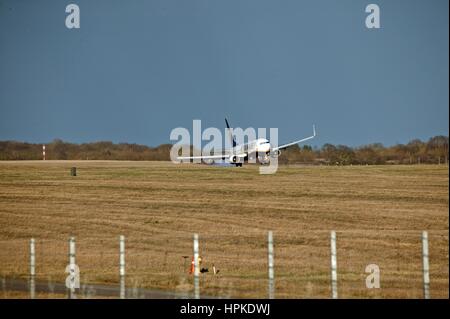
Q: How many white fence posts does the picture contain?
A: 7